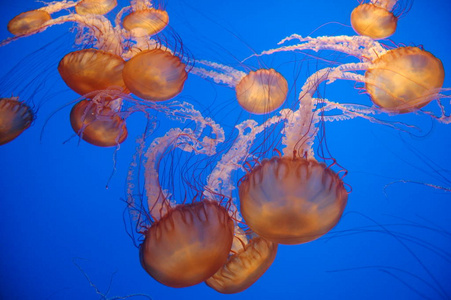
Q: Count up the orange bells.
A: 13